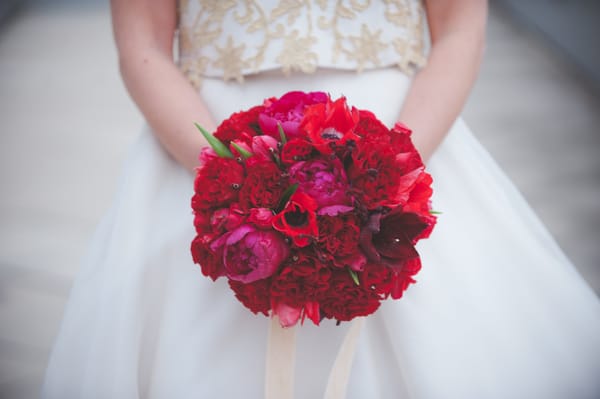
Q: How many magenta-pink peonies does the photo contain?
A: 3